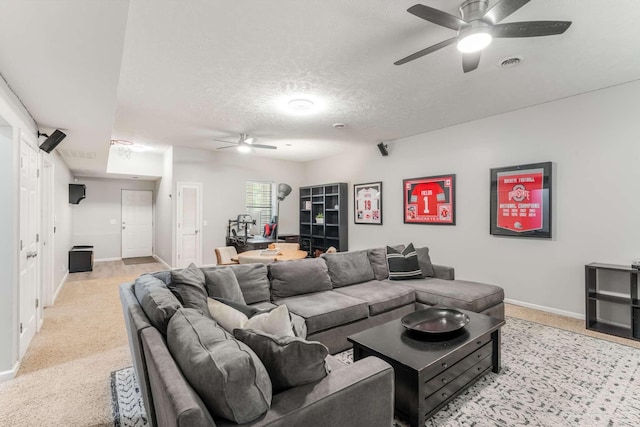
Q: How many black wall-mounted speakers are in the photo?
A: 2